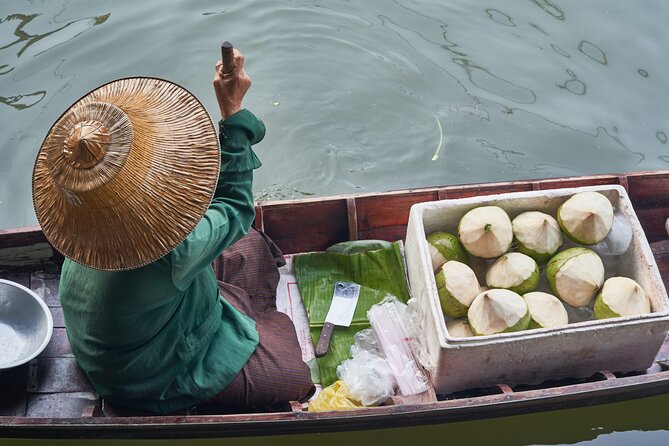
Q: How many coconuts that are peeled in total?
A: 11